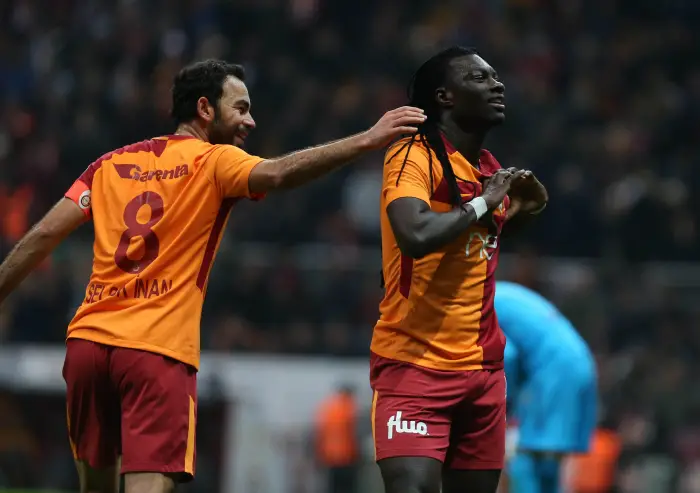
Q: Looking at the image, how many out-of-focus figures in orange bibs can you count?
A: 2